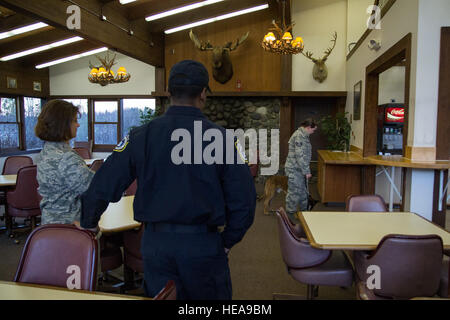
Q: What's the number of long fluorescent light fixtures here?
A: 6